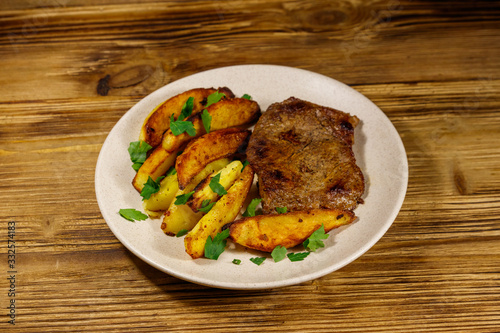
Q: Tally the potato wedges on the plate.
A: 9